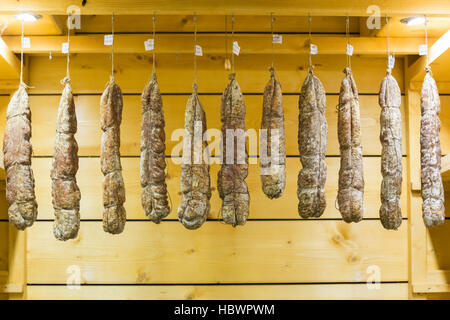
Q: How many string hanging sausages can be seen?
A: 11